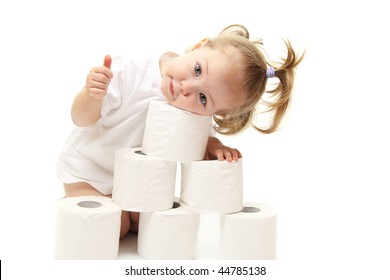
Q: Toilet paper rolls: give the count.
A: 6